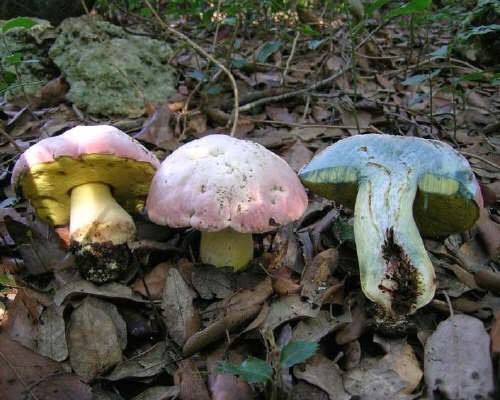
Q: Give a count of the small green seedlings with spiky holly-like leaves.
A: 1